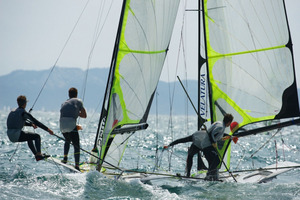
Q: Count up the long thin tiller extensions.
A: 2